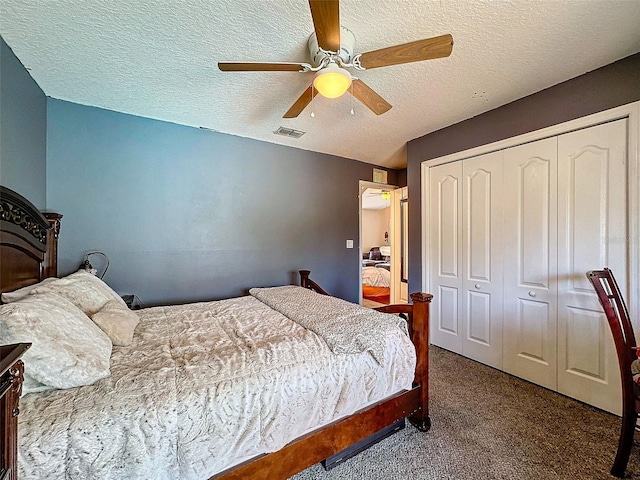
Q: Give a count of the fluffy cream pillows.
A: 3